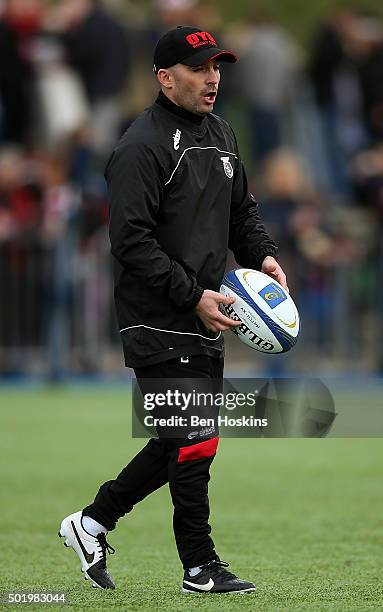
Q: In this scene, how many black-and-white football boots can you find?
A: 2